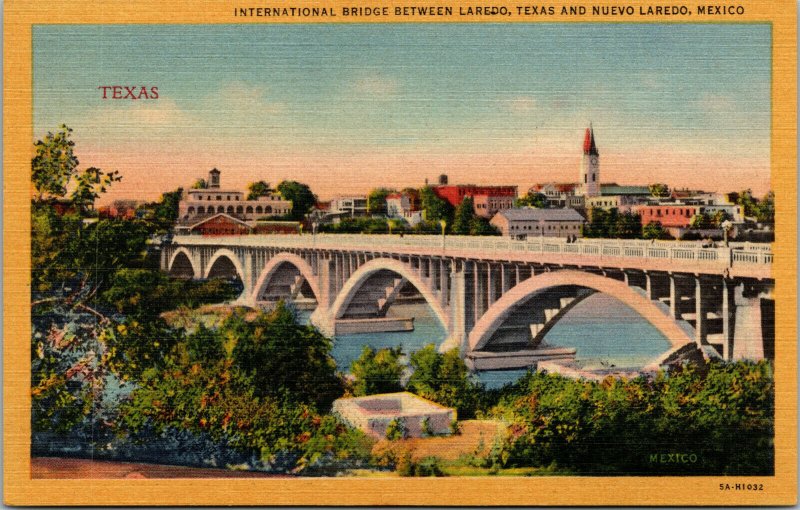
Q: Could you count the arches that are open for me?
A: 5